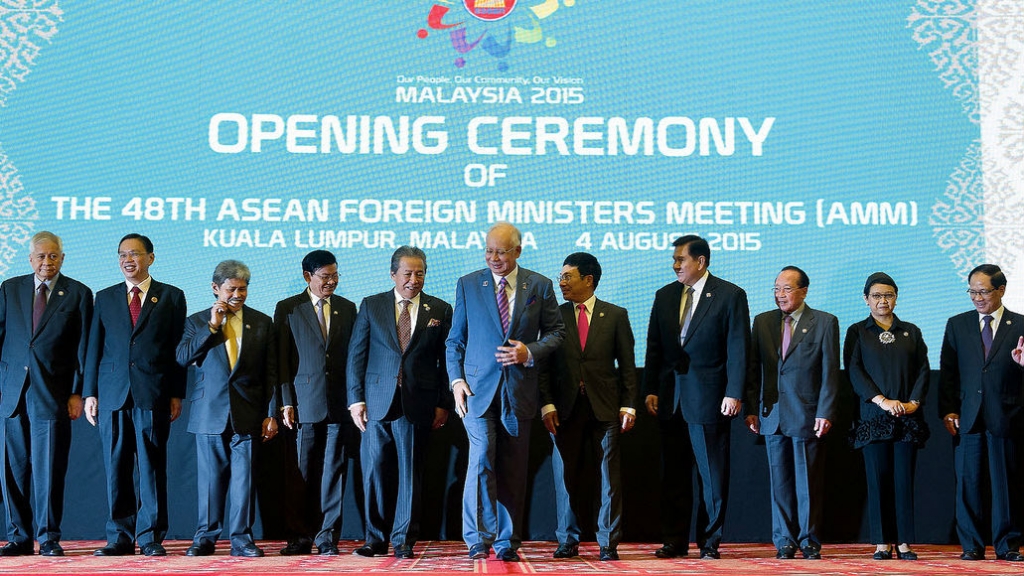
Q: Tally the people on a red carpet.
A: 11